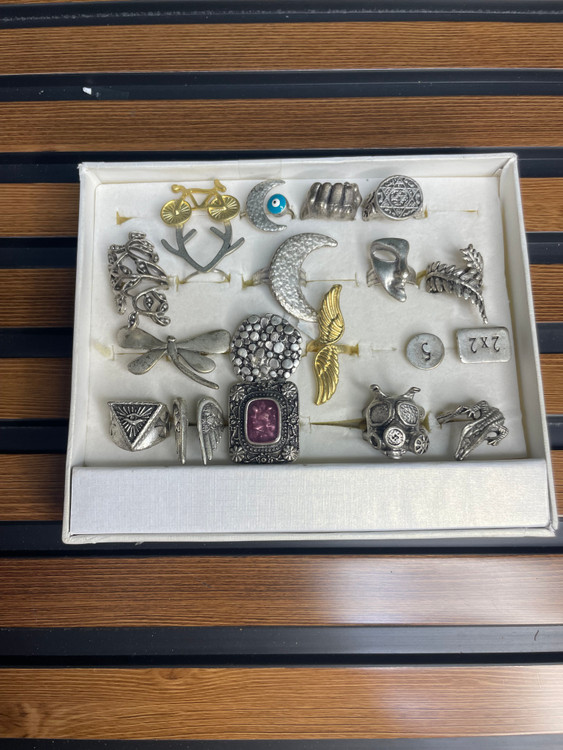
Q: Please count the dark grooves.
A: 9